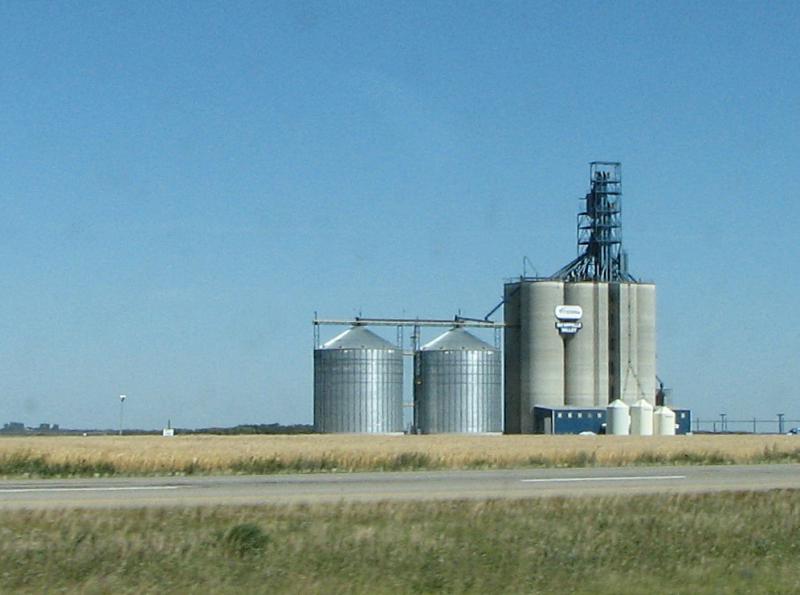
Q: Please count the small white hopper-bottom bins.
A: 3